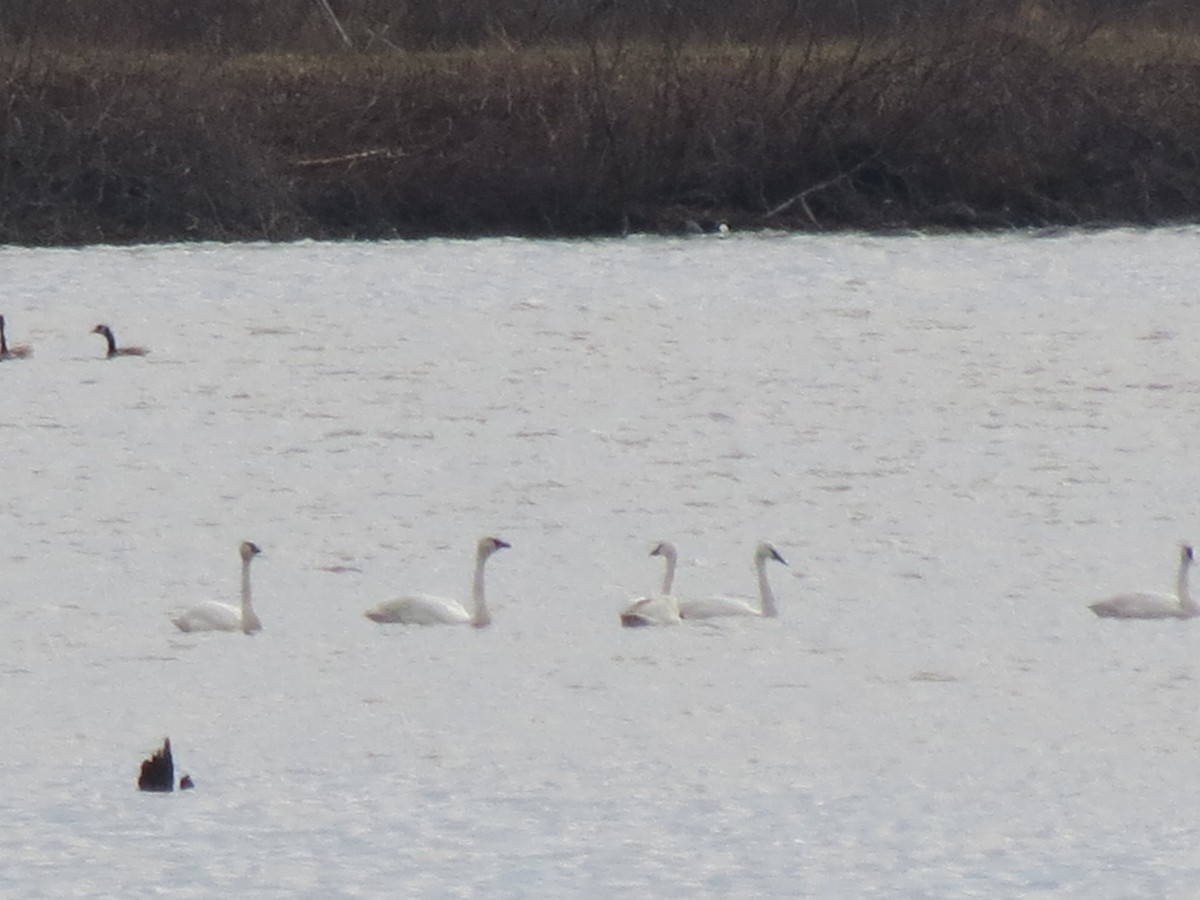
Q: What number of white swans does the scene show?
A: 5